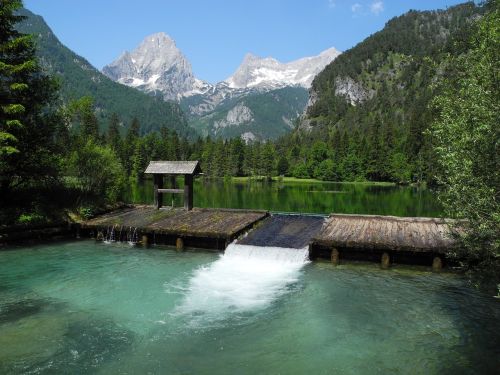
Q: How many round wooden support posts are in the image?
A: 5